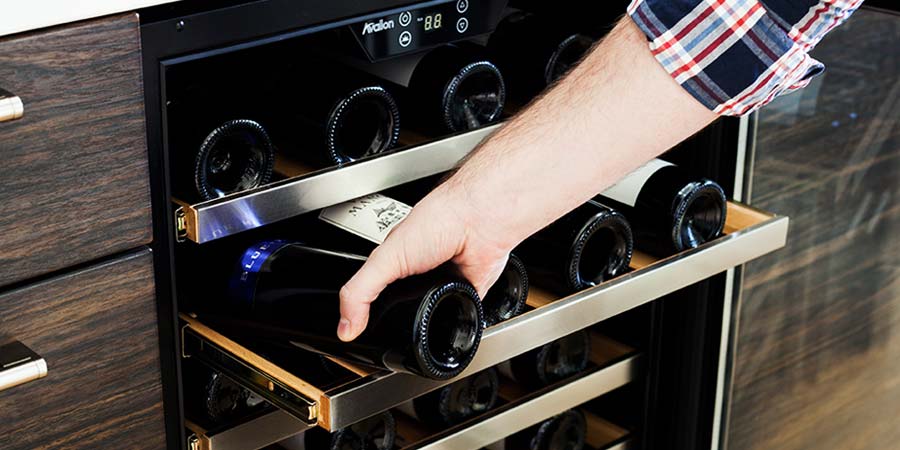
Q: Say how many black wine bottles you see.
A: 13